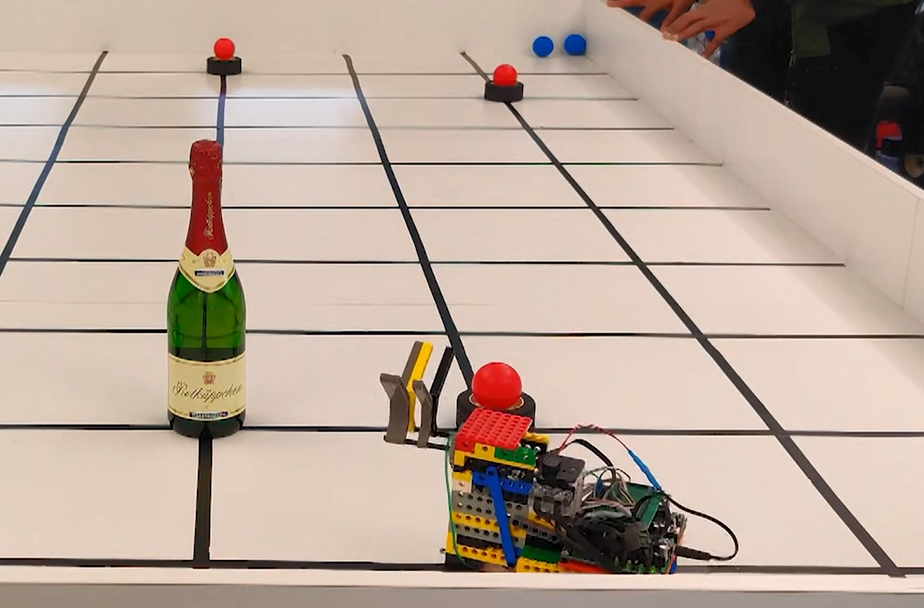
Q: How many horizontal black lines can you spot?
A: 9